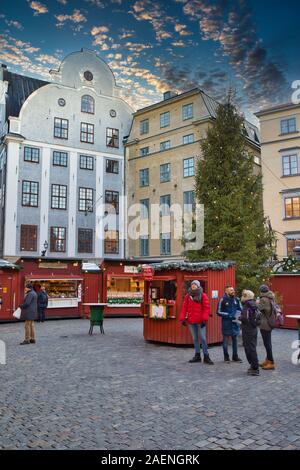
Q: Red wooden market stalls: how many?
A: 5